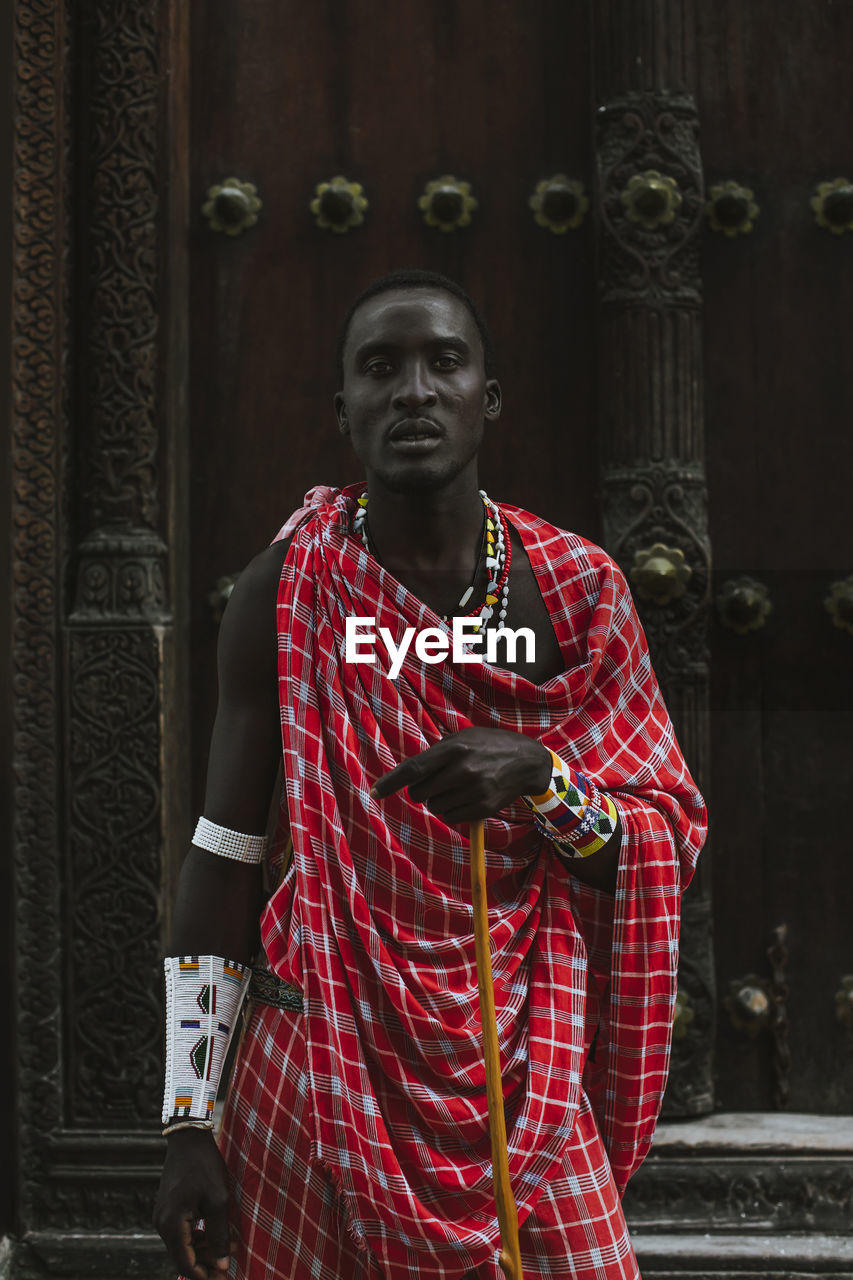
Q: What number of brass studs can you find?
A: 14